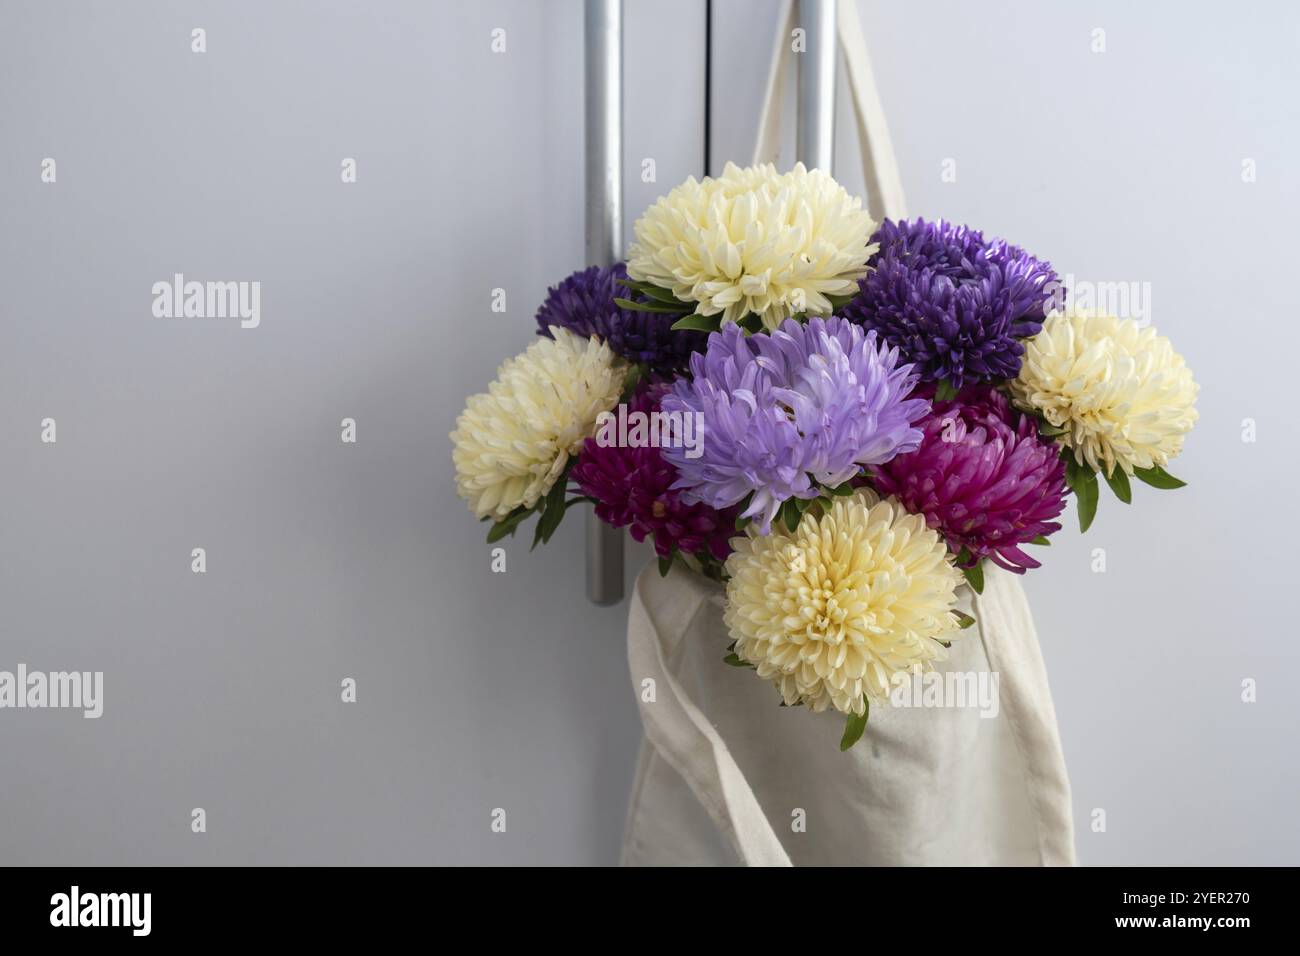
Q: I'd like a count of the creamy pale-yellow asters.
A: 4